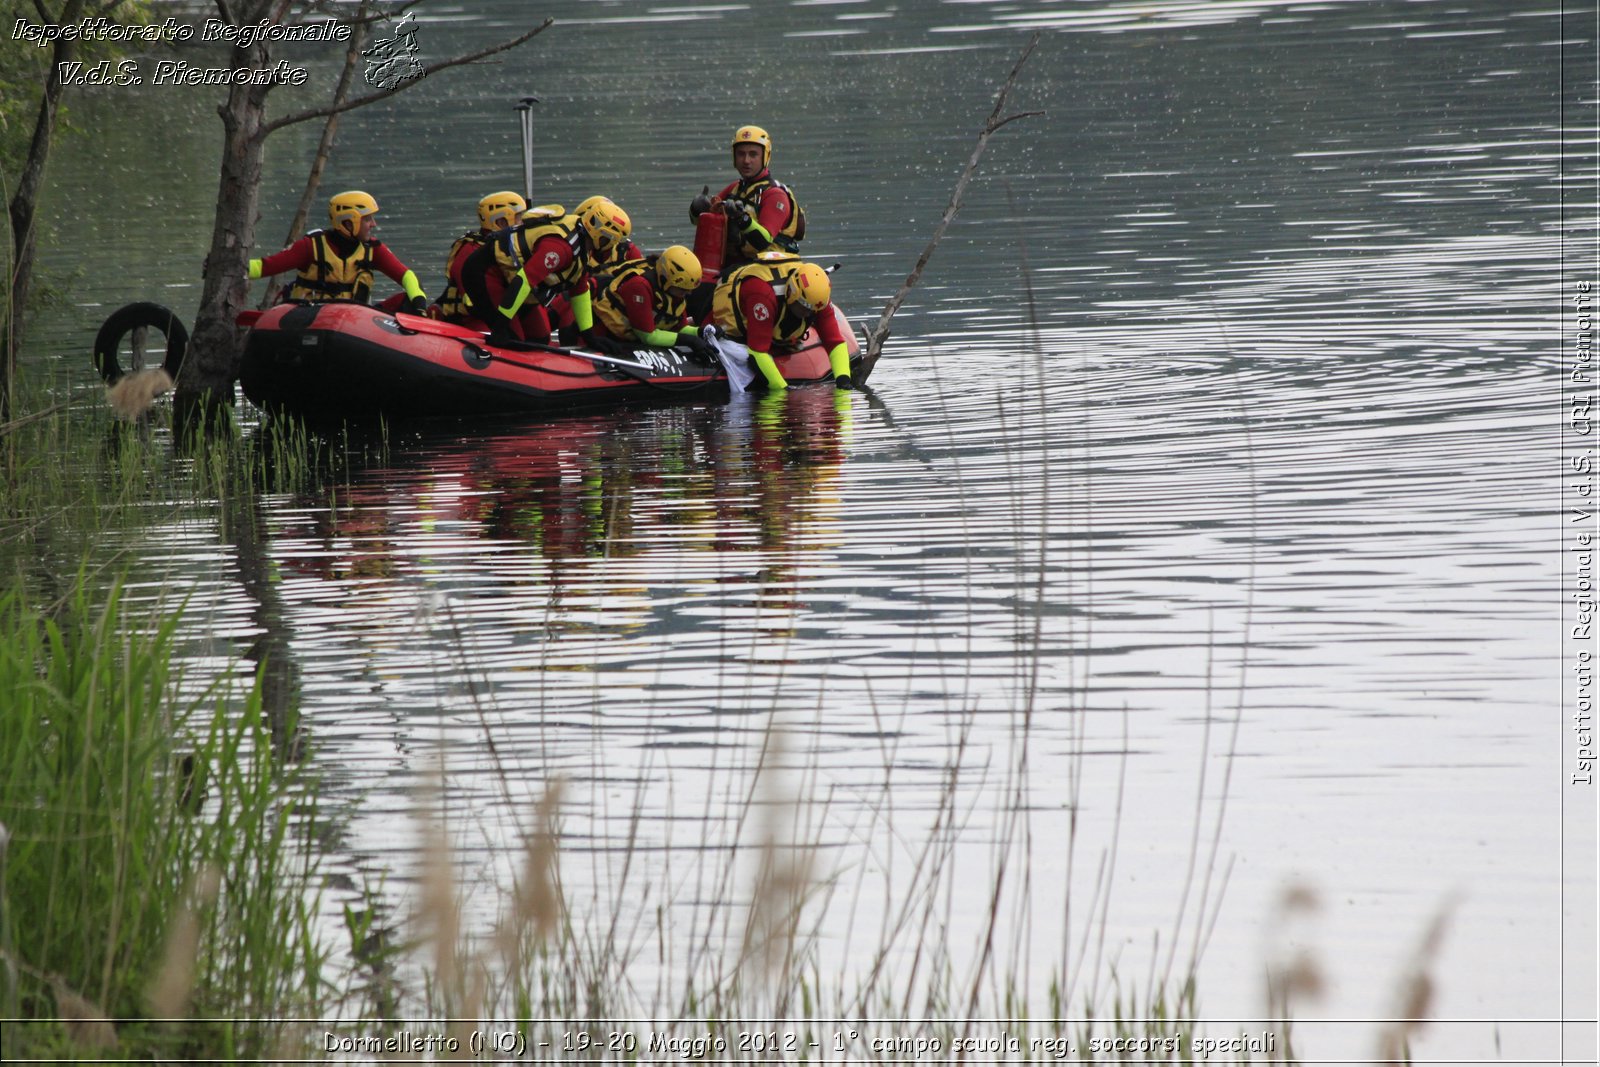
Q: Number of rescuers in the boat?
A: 7